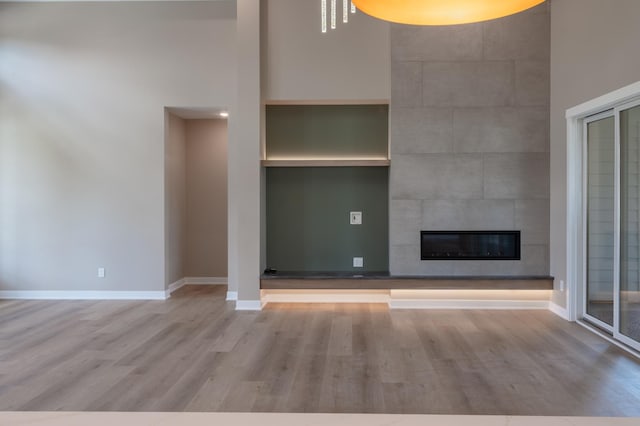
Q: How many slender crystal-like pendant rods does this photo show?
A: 4